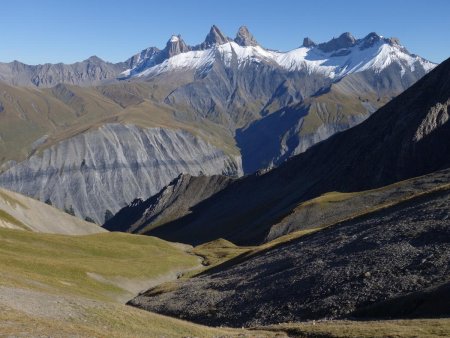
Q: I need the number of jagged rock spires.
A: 3